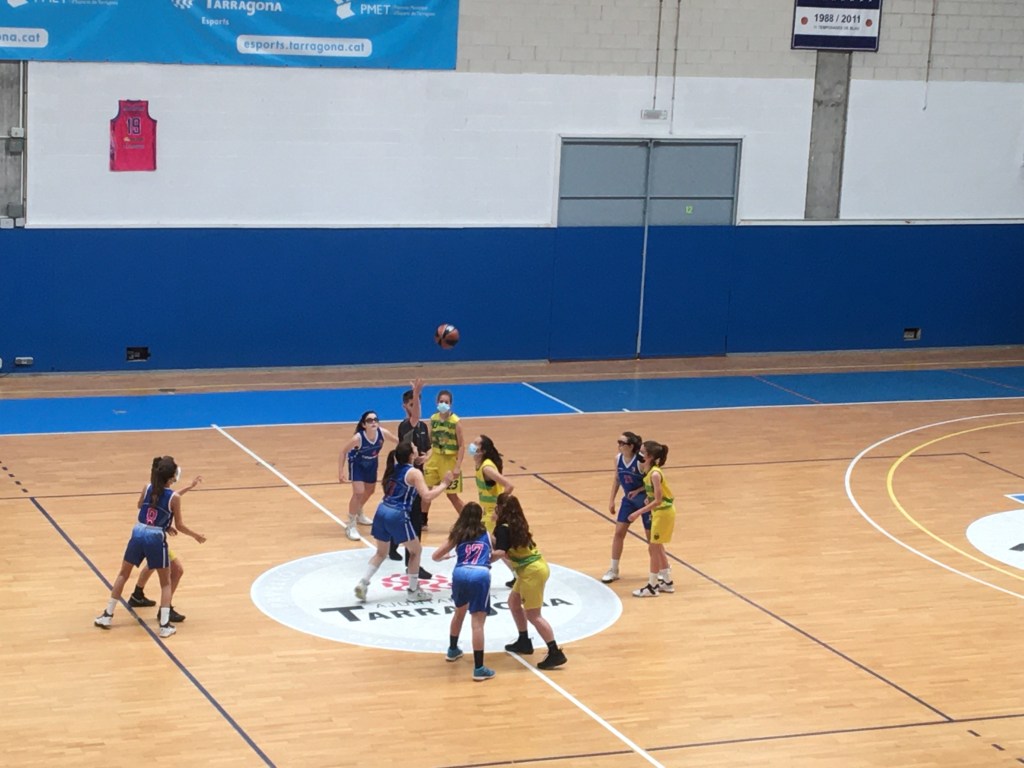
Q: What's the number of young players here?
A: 10